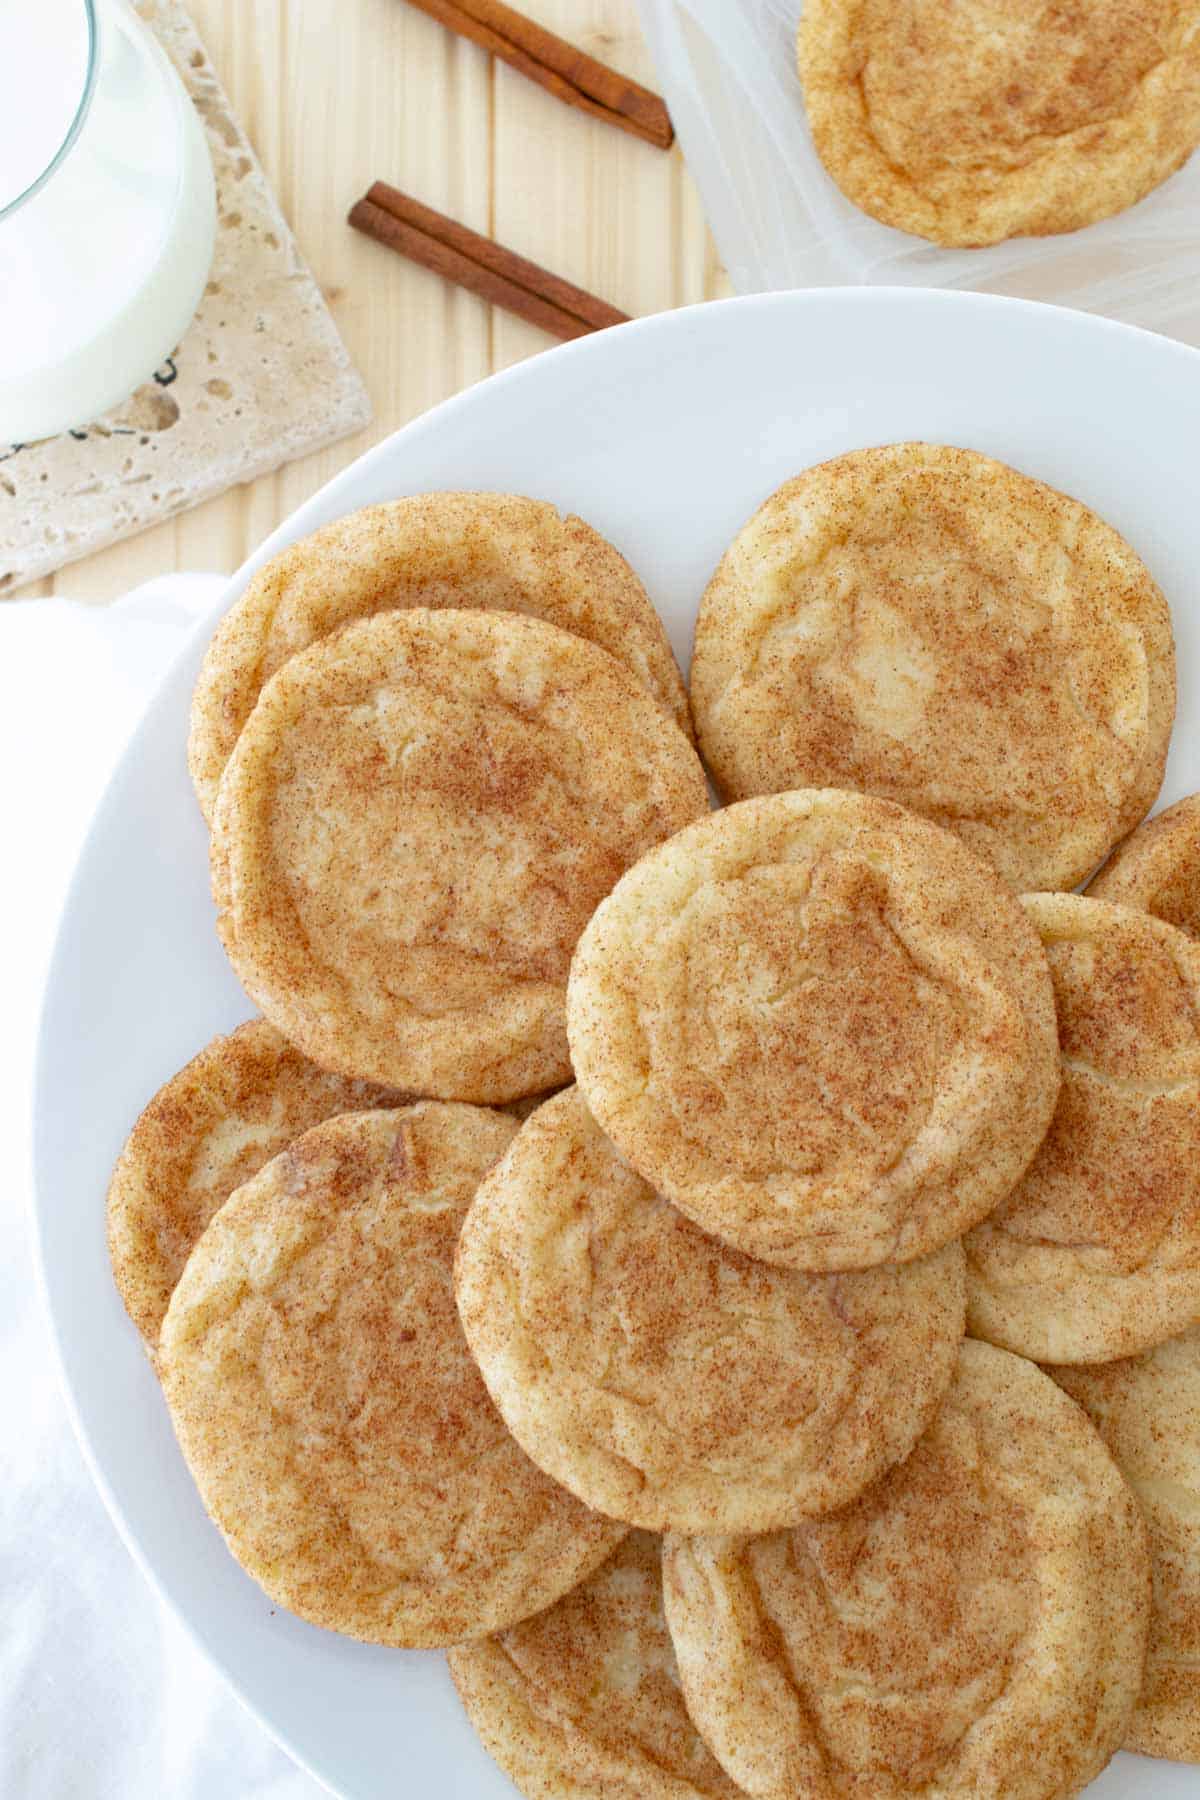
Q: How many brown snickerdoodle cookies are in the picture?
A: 13